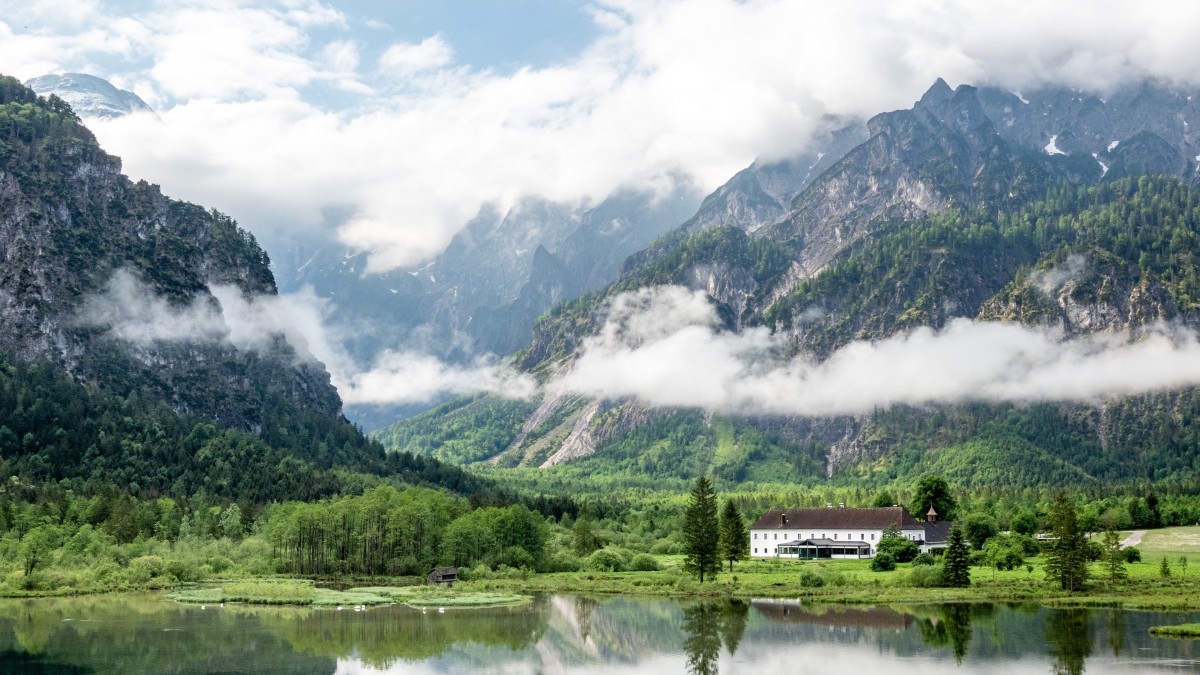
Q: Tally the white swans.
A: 7